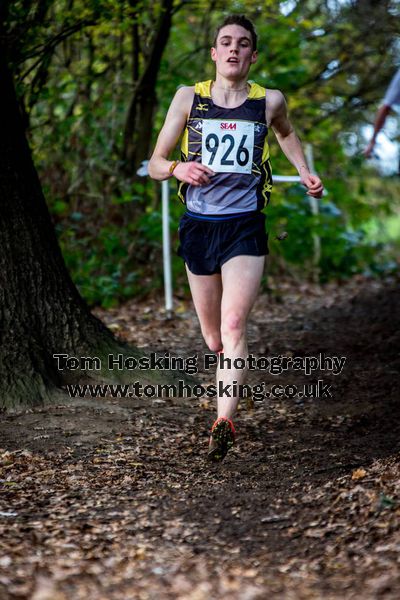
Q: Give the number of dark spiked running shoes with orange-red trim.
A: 1